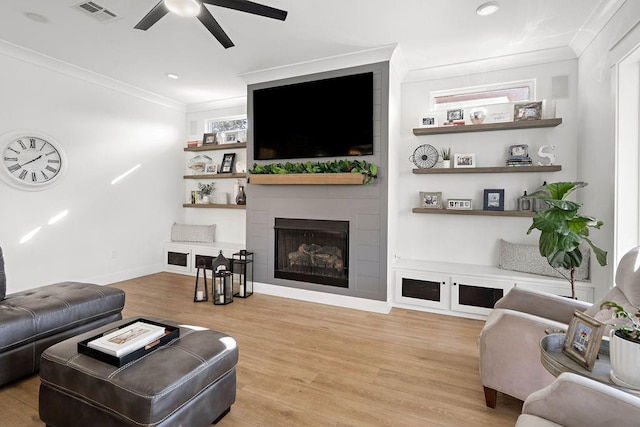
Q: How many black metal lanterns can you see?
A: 4